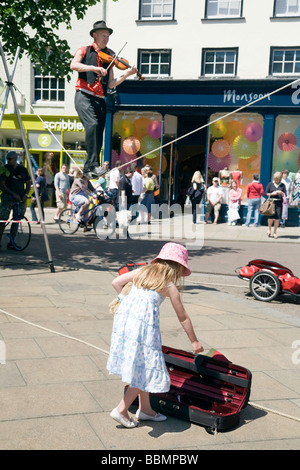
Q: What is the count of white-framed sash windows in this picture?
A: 7